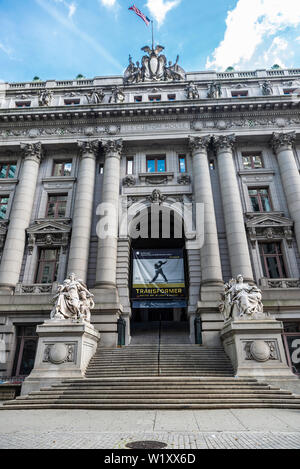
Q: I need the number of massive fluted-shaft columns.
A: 6